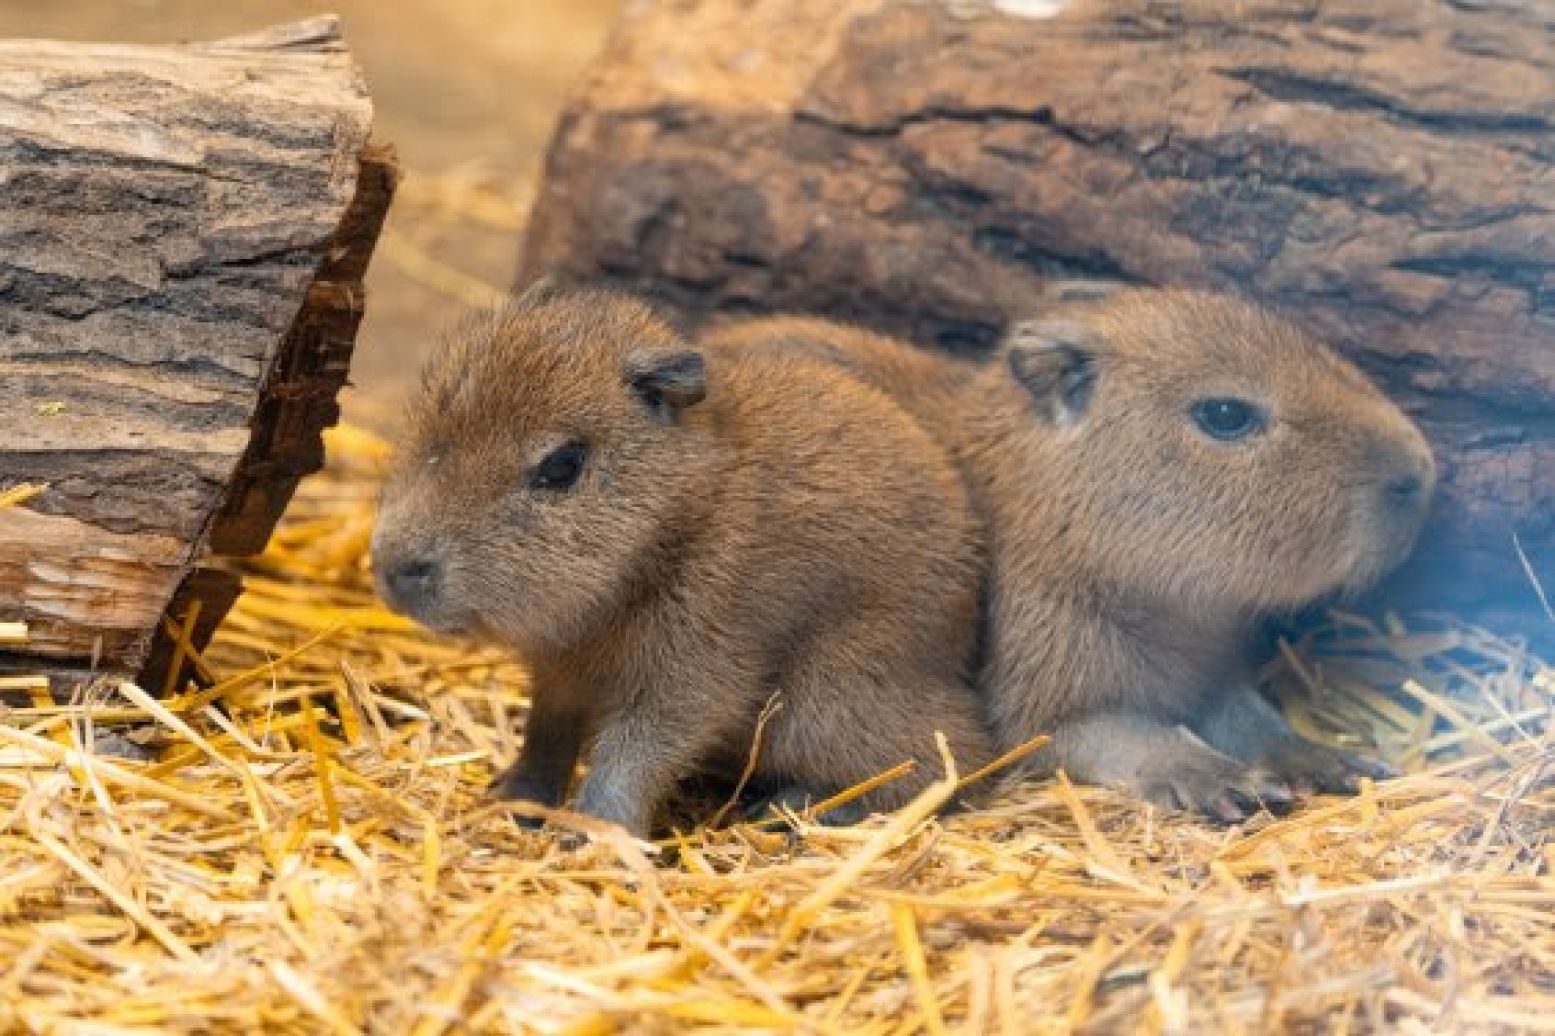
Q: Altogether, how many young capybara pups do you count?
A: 2